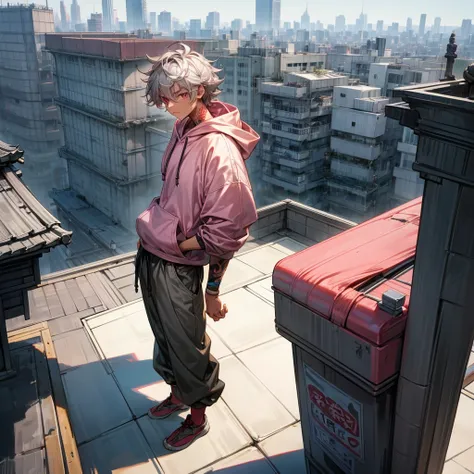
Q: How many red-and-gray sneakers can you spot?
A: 2